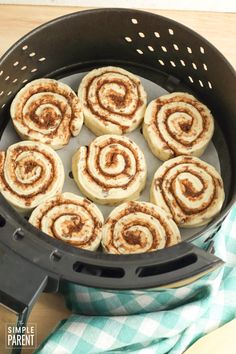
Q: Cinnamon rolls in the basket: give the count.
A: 8